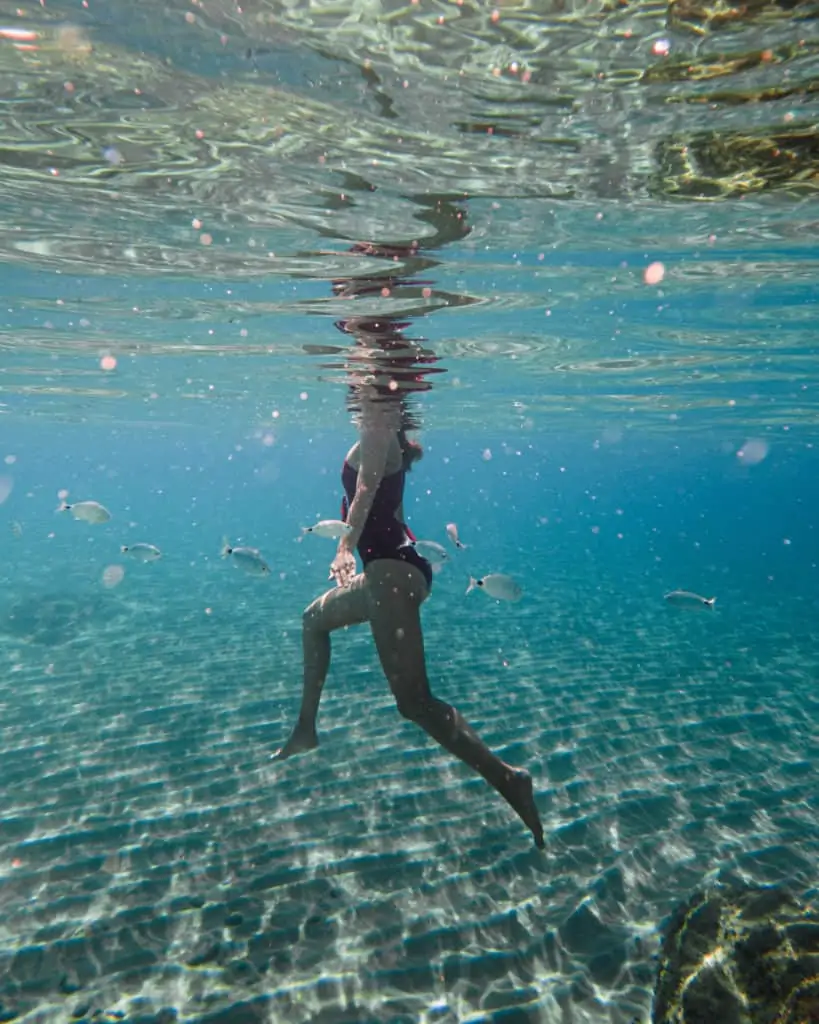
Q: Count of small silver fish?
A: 8